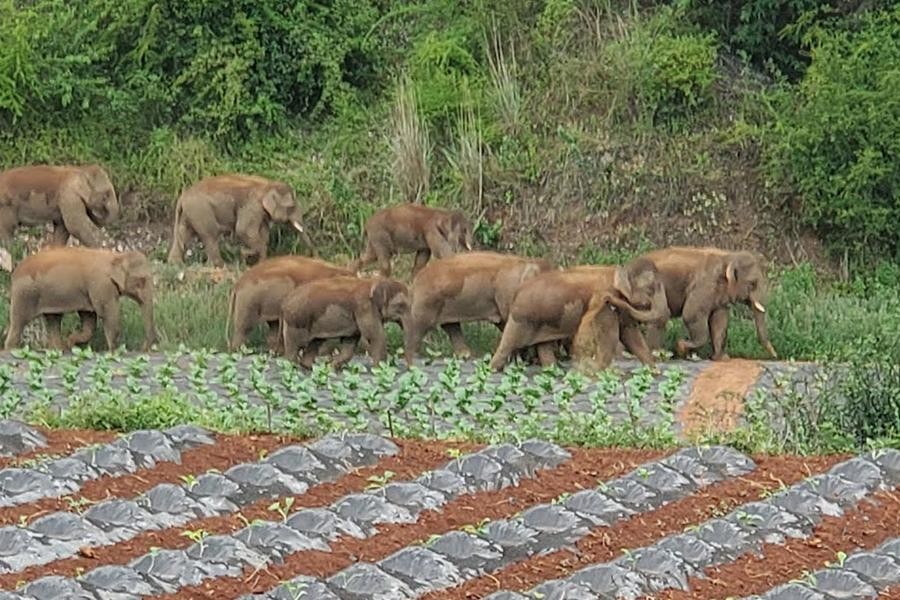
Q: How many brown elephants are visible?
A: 9